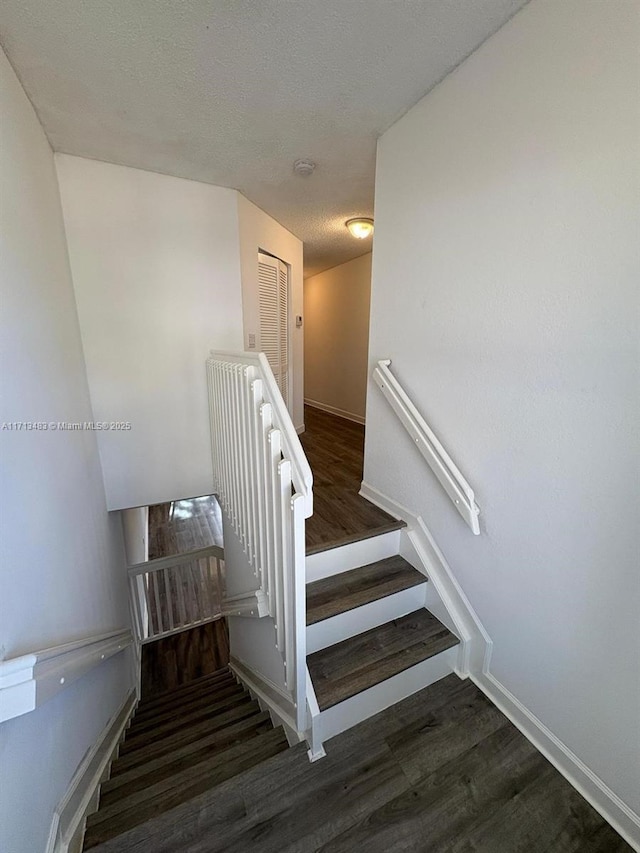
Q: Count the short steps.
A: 3